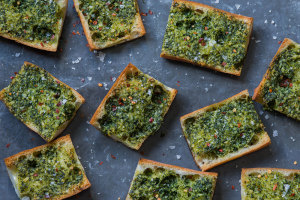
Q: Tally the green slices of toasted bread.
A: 10